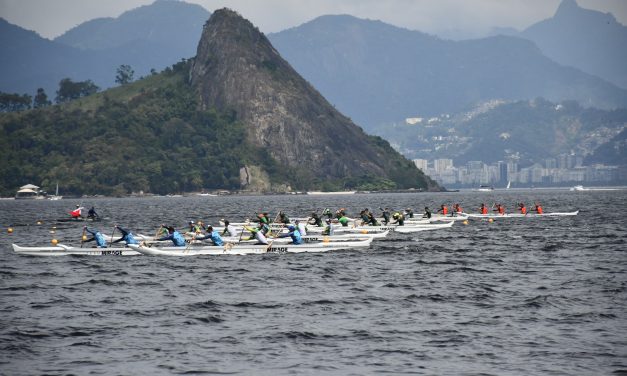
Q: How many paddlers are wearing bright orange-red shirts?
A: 6